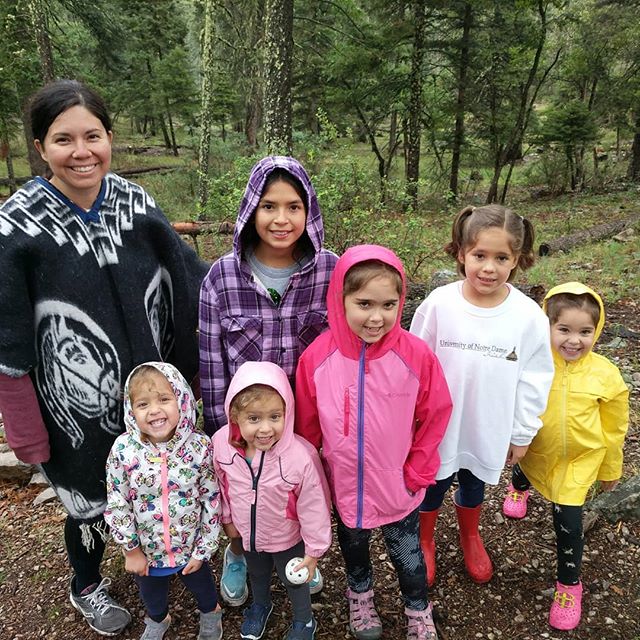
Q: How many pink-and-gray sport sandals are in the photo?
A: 2